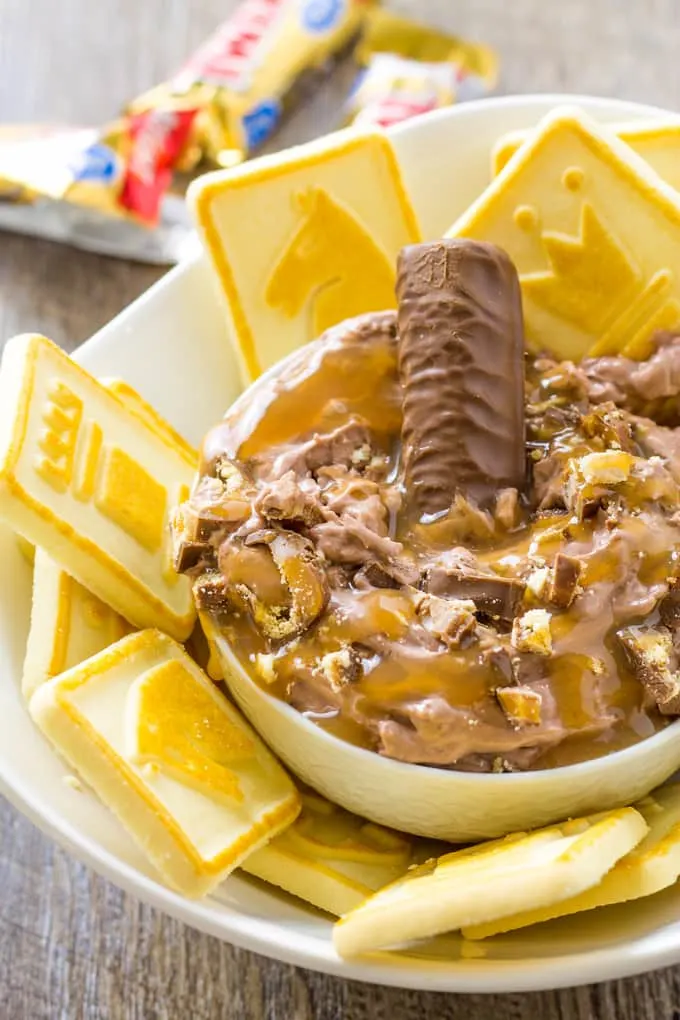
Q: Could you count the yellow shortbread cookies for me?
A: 10